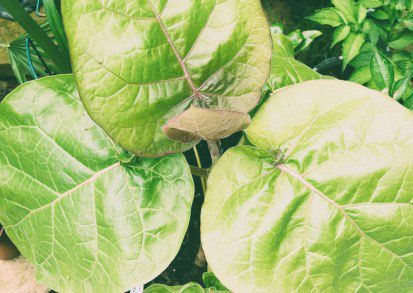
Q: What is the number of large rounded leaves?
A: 3